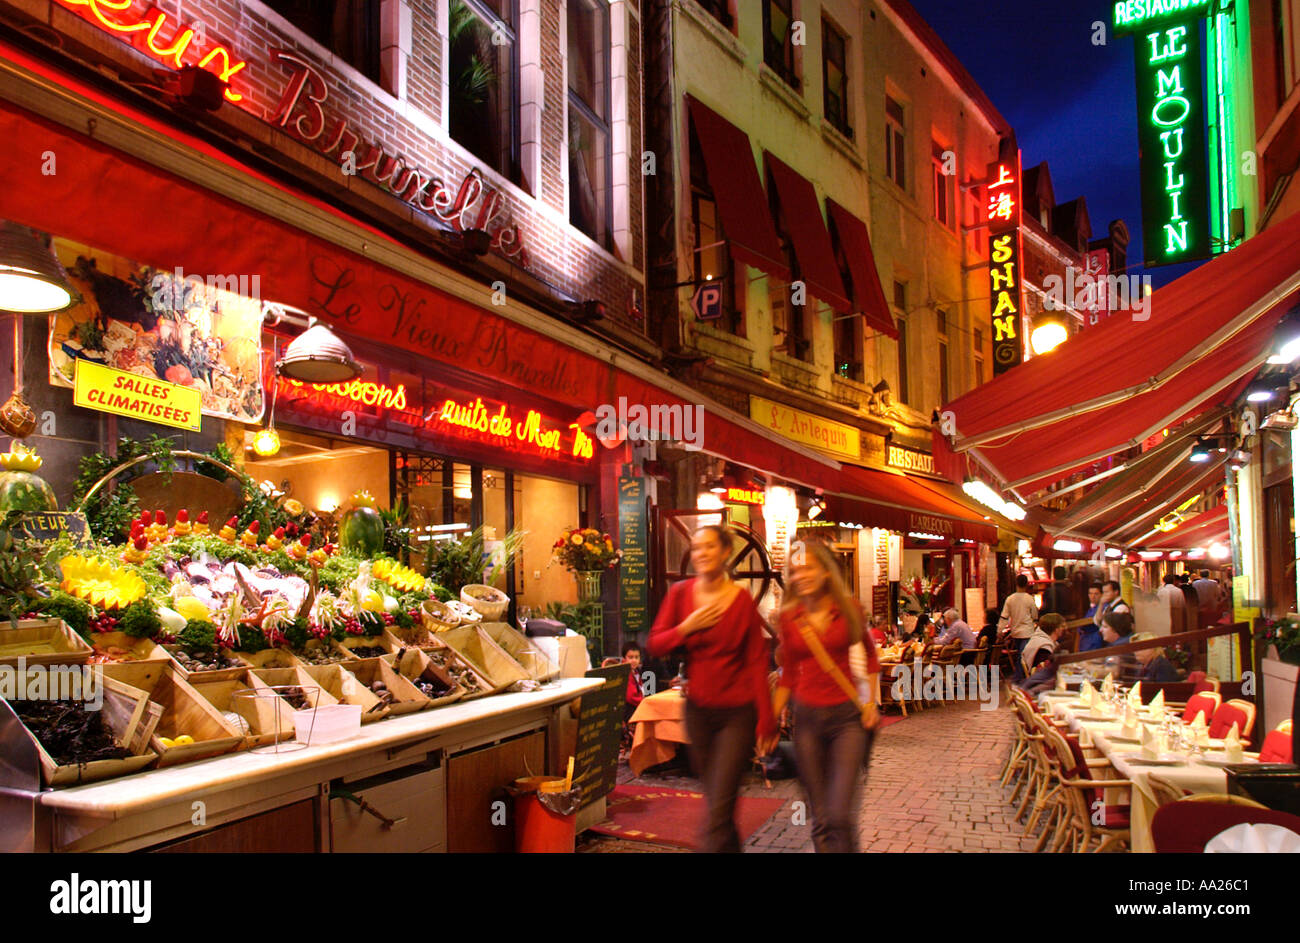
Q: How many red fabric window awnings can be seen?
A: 3